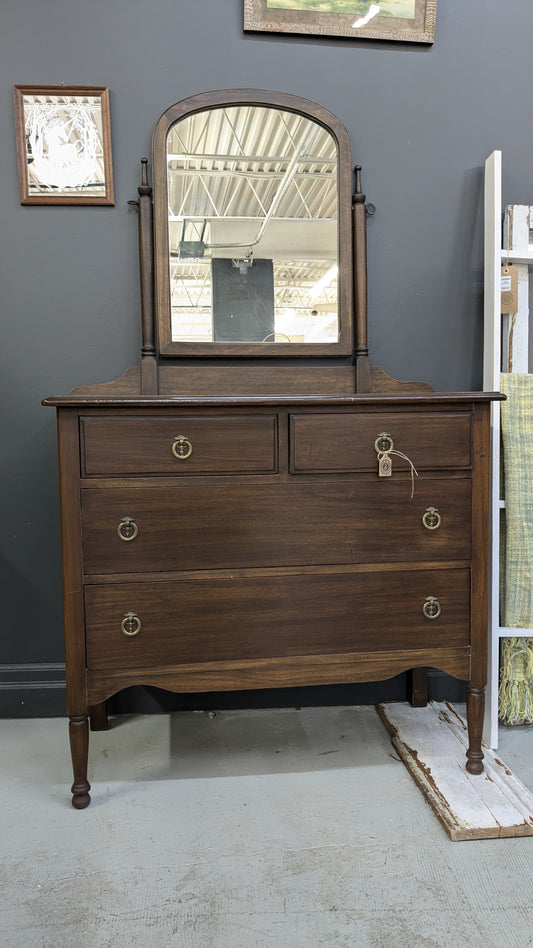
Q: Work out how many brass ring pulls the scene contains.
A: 6